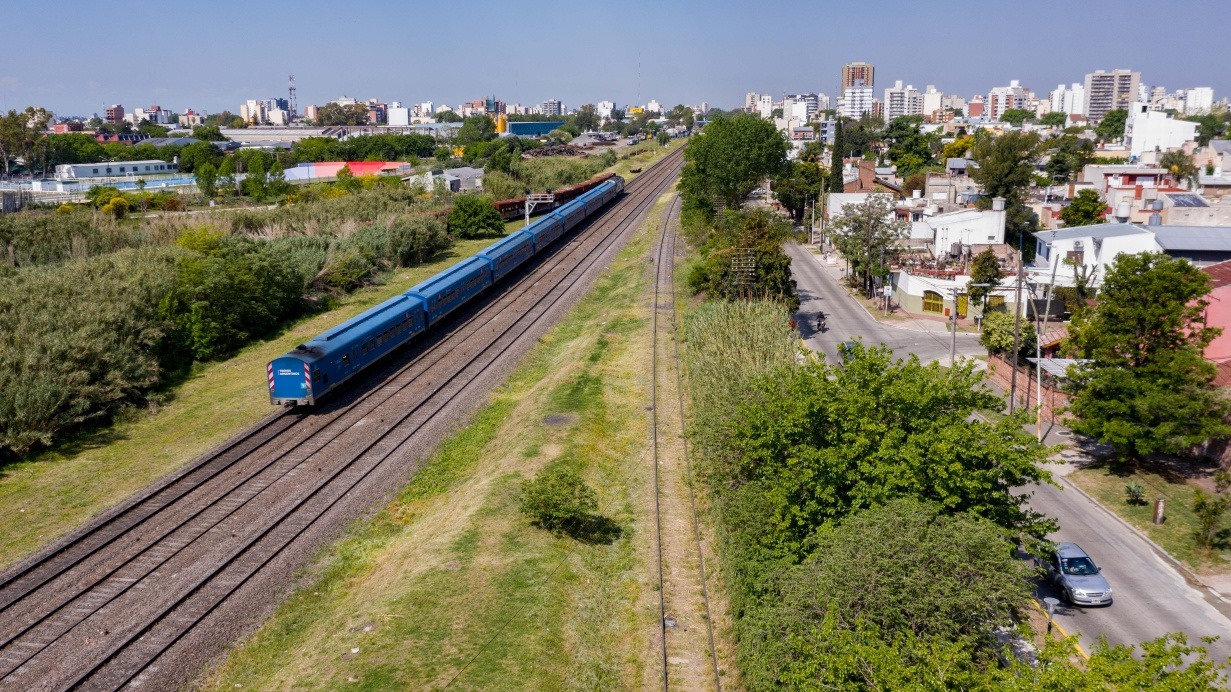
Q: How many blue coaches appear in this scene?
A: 7